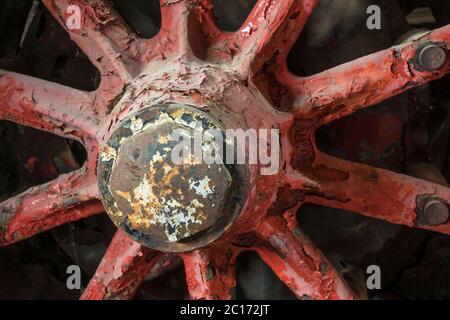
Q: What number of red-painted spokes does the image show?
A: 10